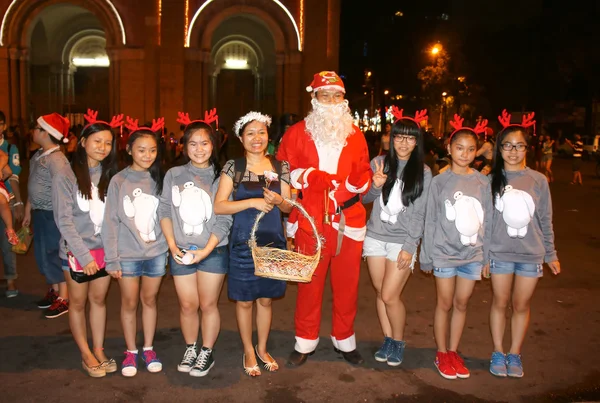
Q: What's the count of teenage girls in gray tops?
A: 6